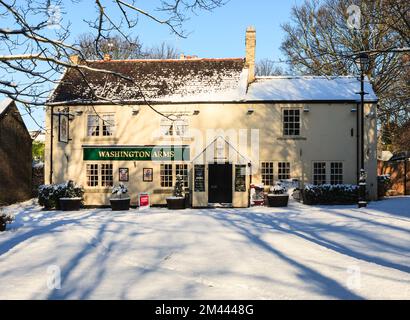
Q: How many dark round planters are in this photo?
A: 4